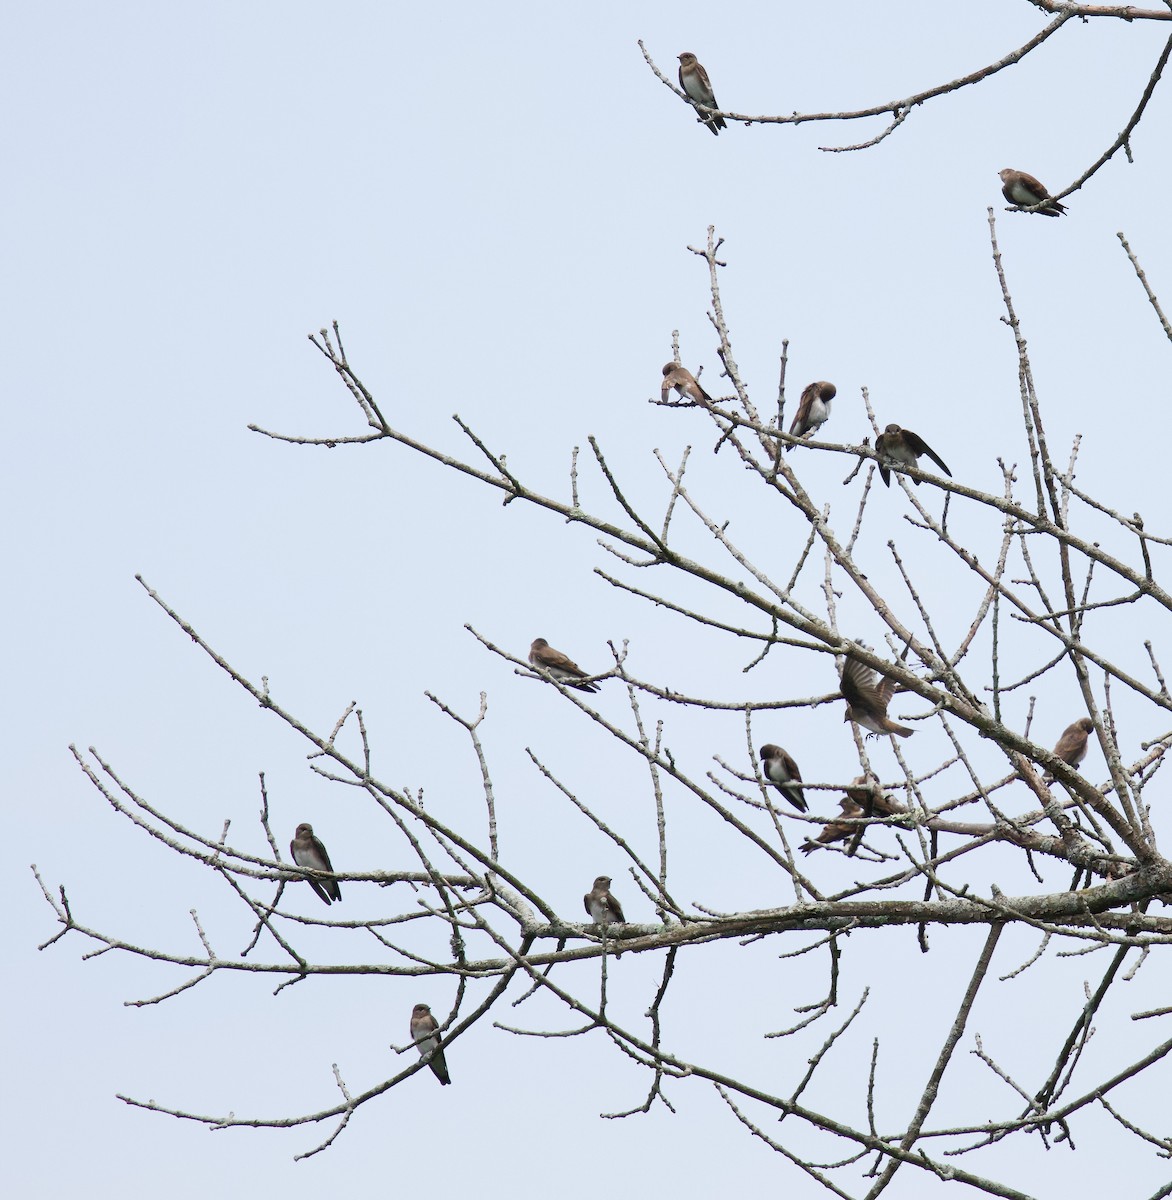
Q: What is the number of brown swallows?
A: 14